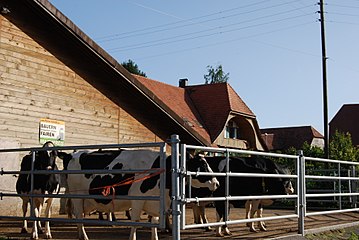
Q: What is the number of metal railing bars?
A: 12